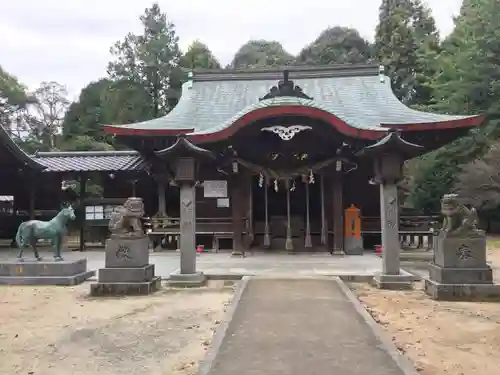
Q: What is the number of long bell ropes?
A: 5